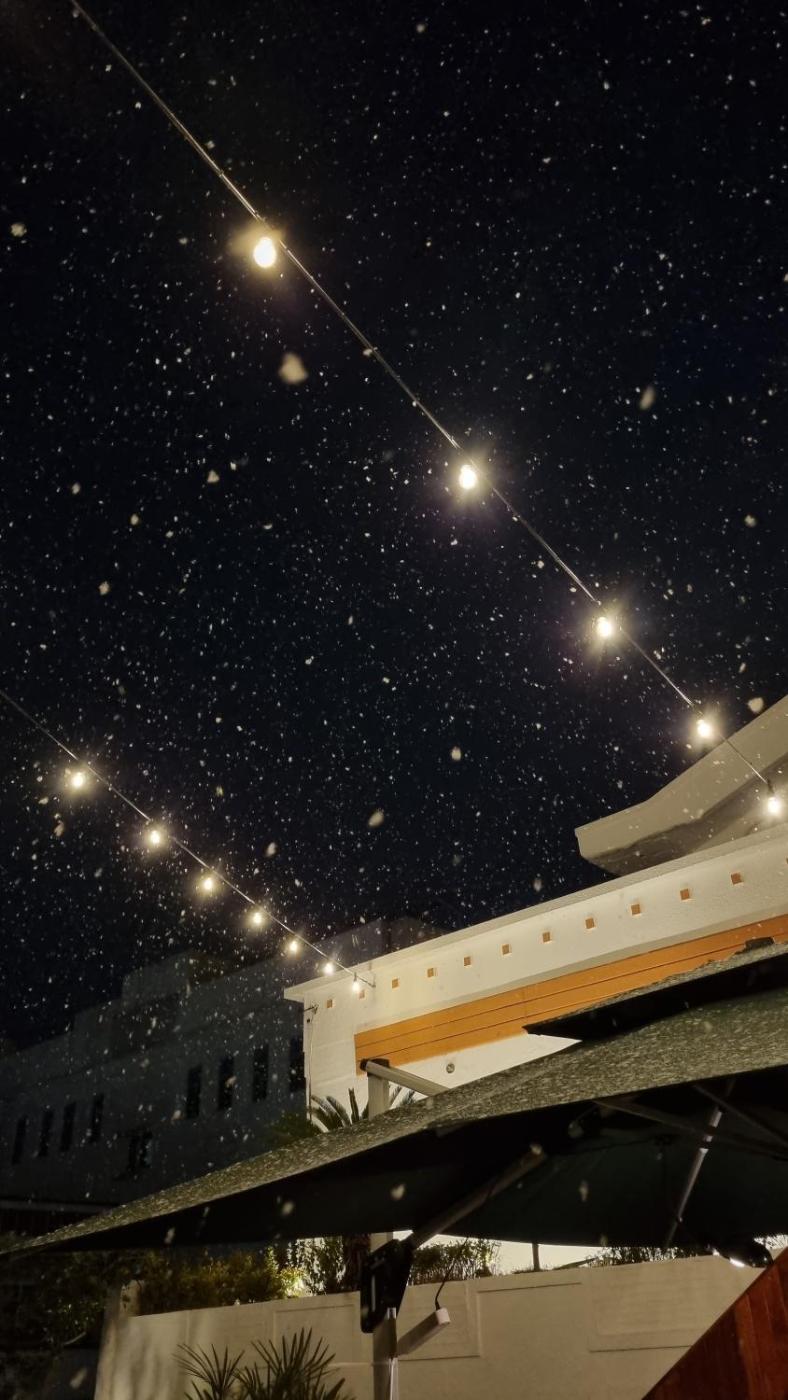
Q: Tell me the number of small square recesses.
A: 11